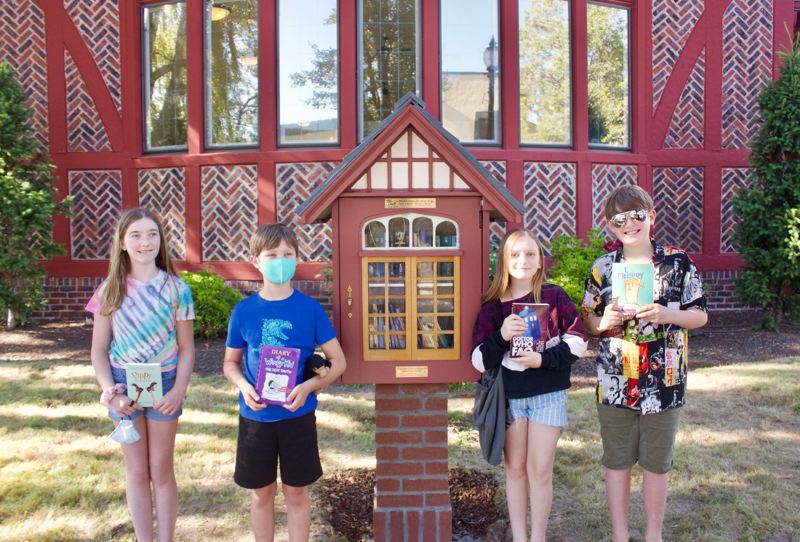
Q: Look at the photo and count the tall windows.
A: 7